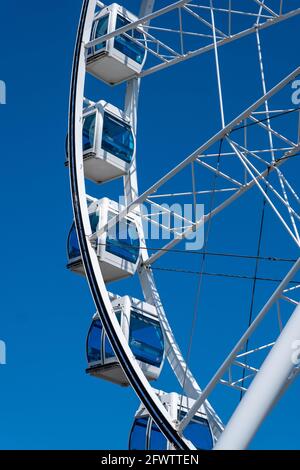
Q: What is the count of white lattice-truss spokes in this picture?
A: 3